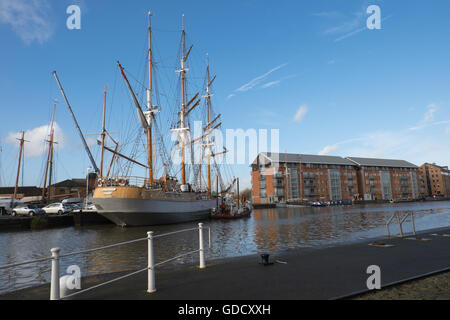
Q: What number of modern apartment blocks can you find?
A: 2